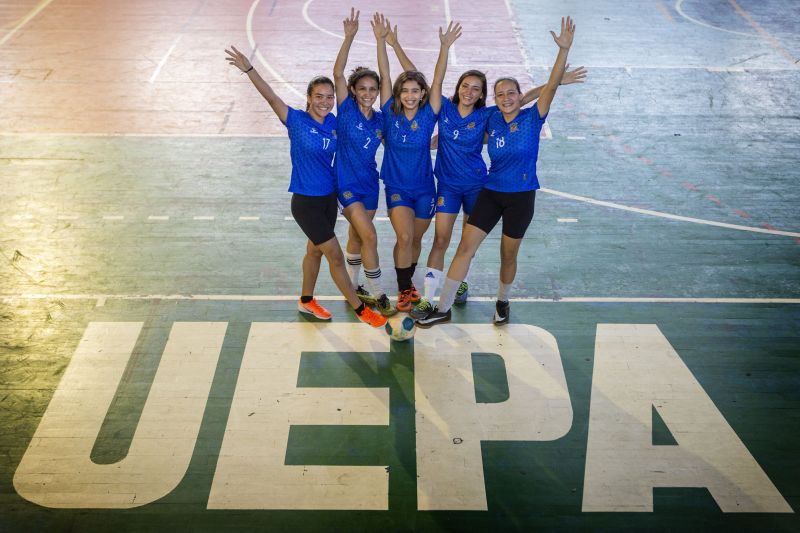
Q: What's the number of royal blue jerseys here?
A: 5